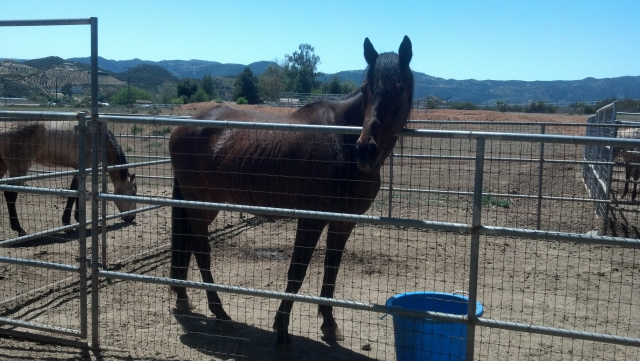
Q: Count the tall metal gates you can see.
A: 1